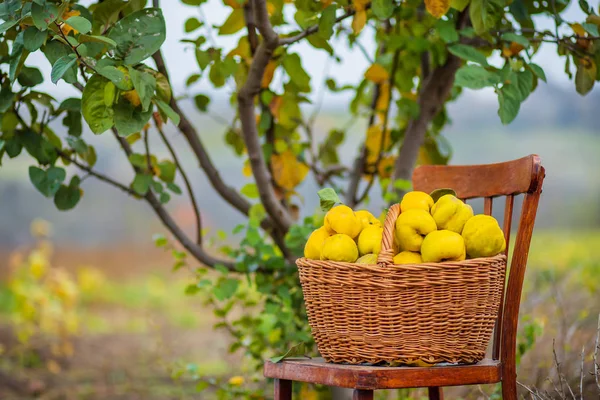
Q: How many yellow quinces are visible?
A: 12